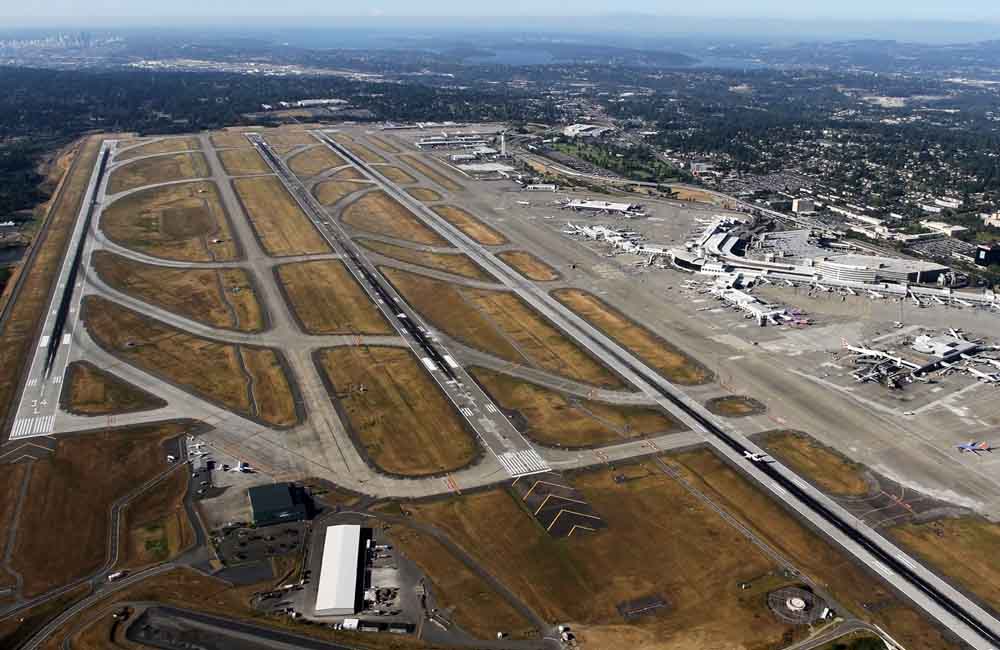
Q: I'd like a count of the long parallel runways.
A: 3